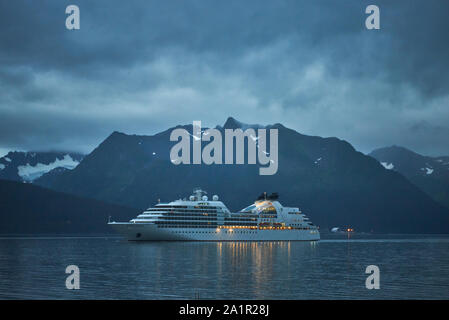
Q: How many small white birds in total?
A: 0